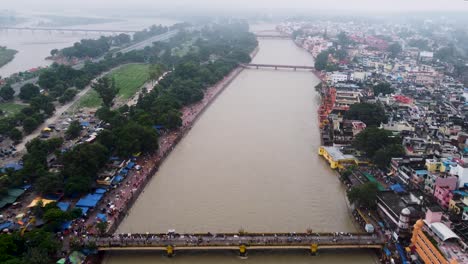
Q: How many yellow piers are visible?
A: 3